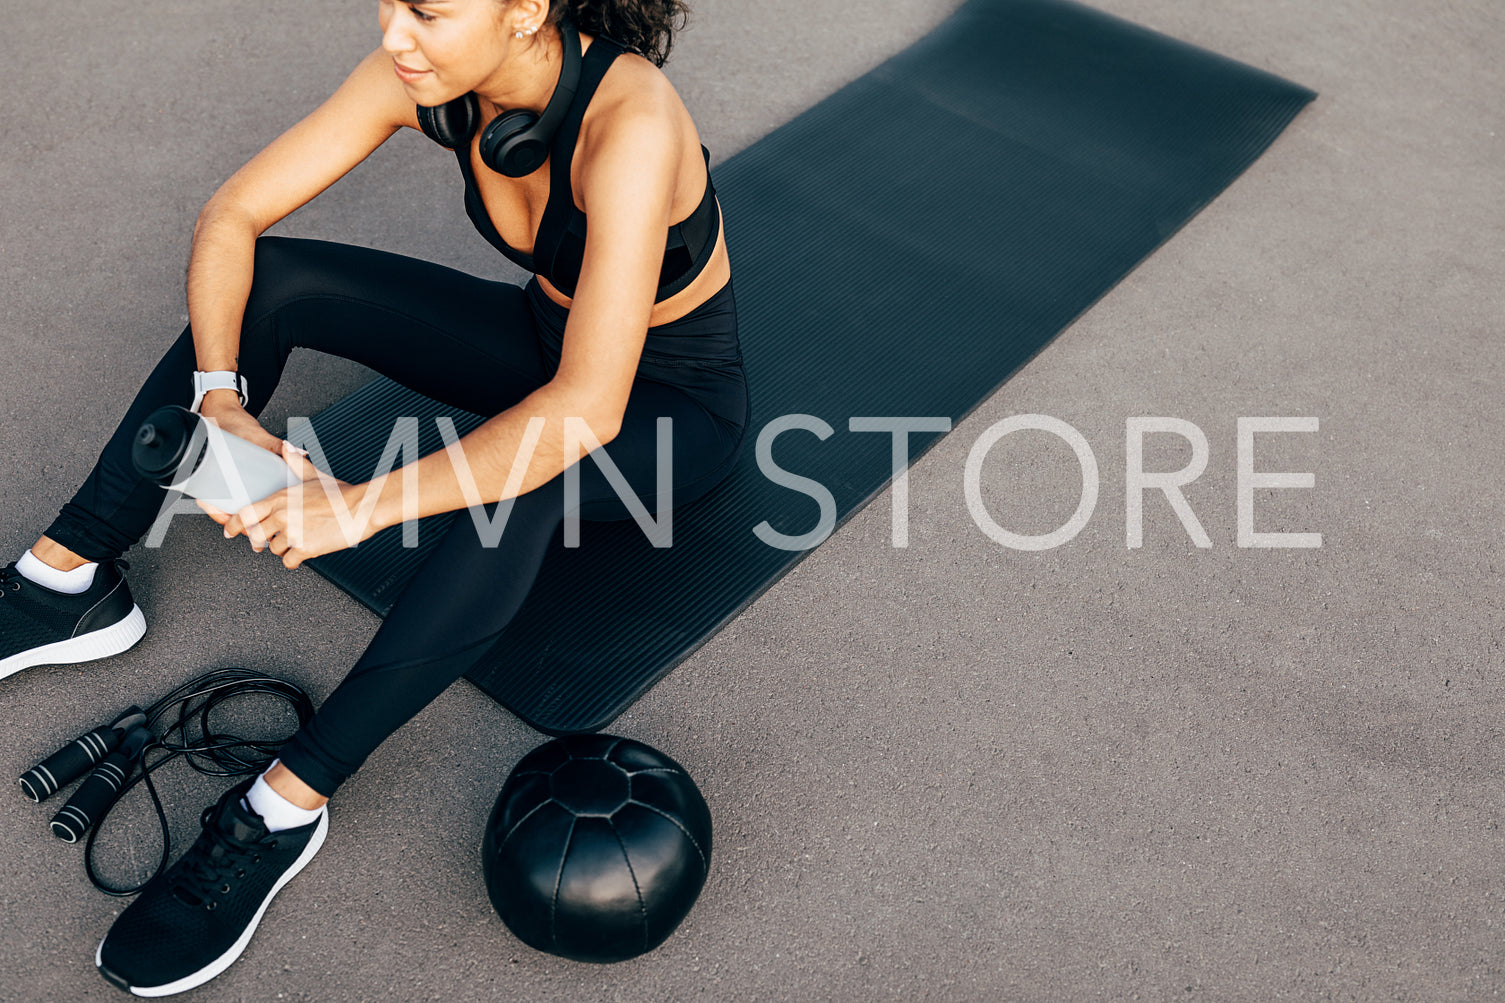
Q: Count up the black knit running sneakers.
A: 2